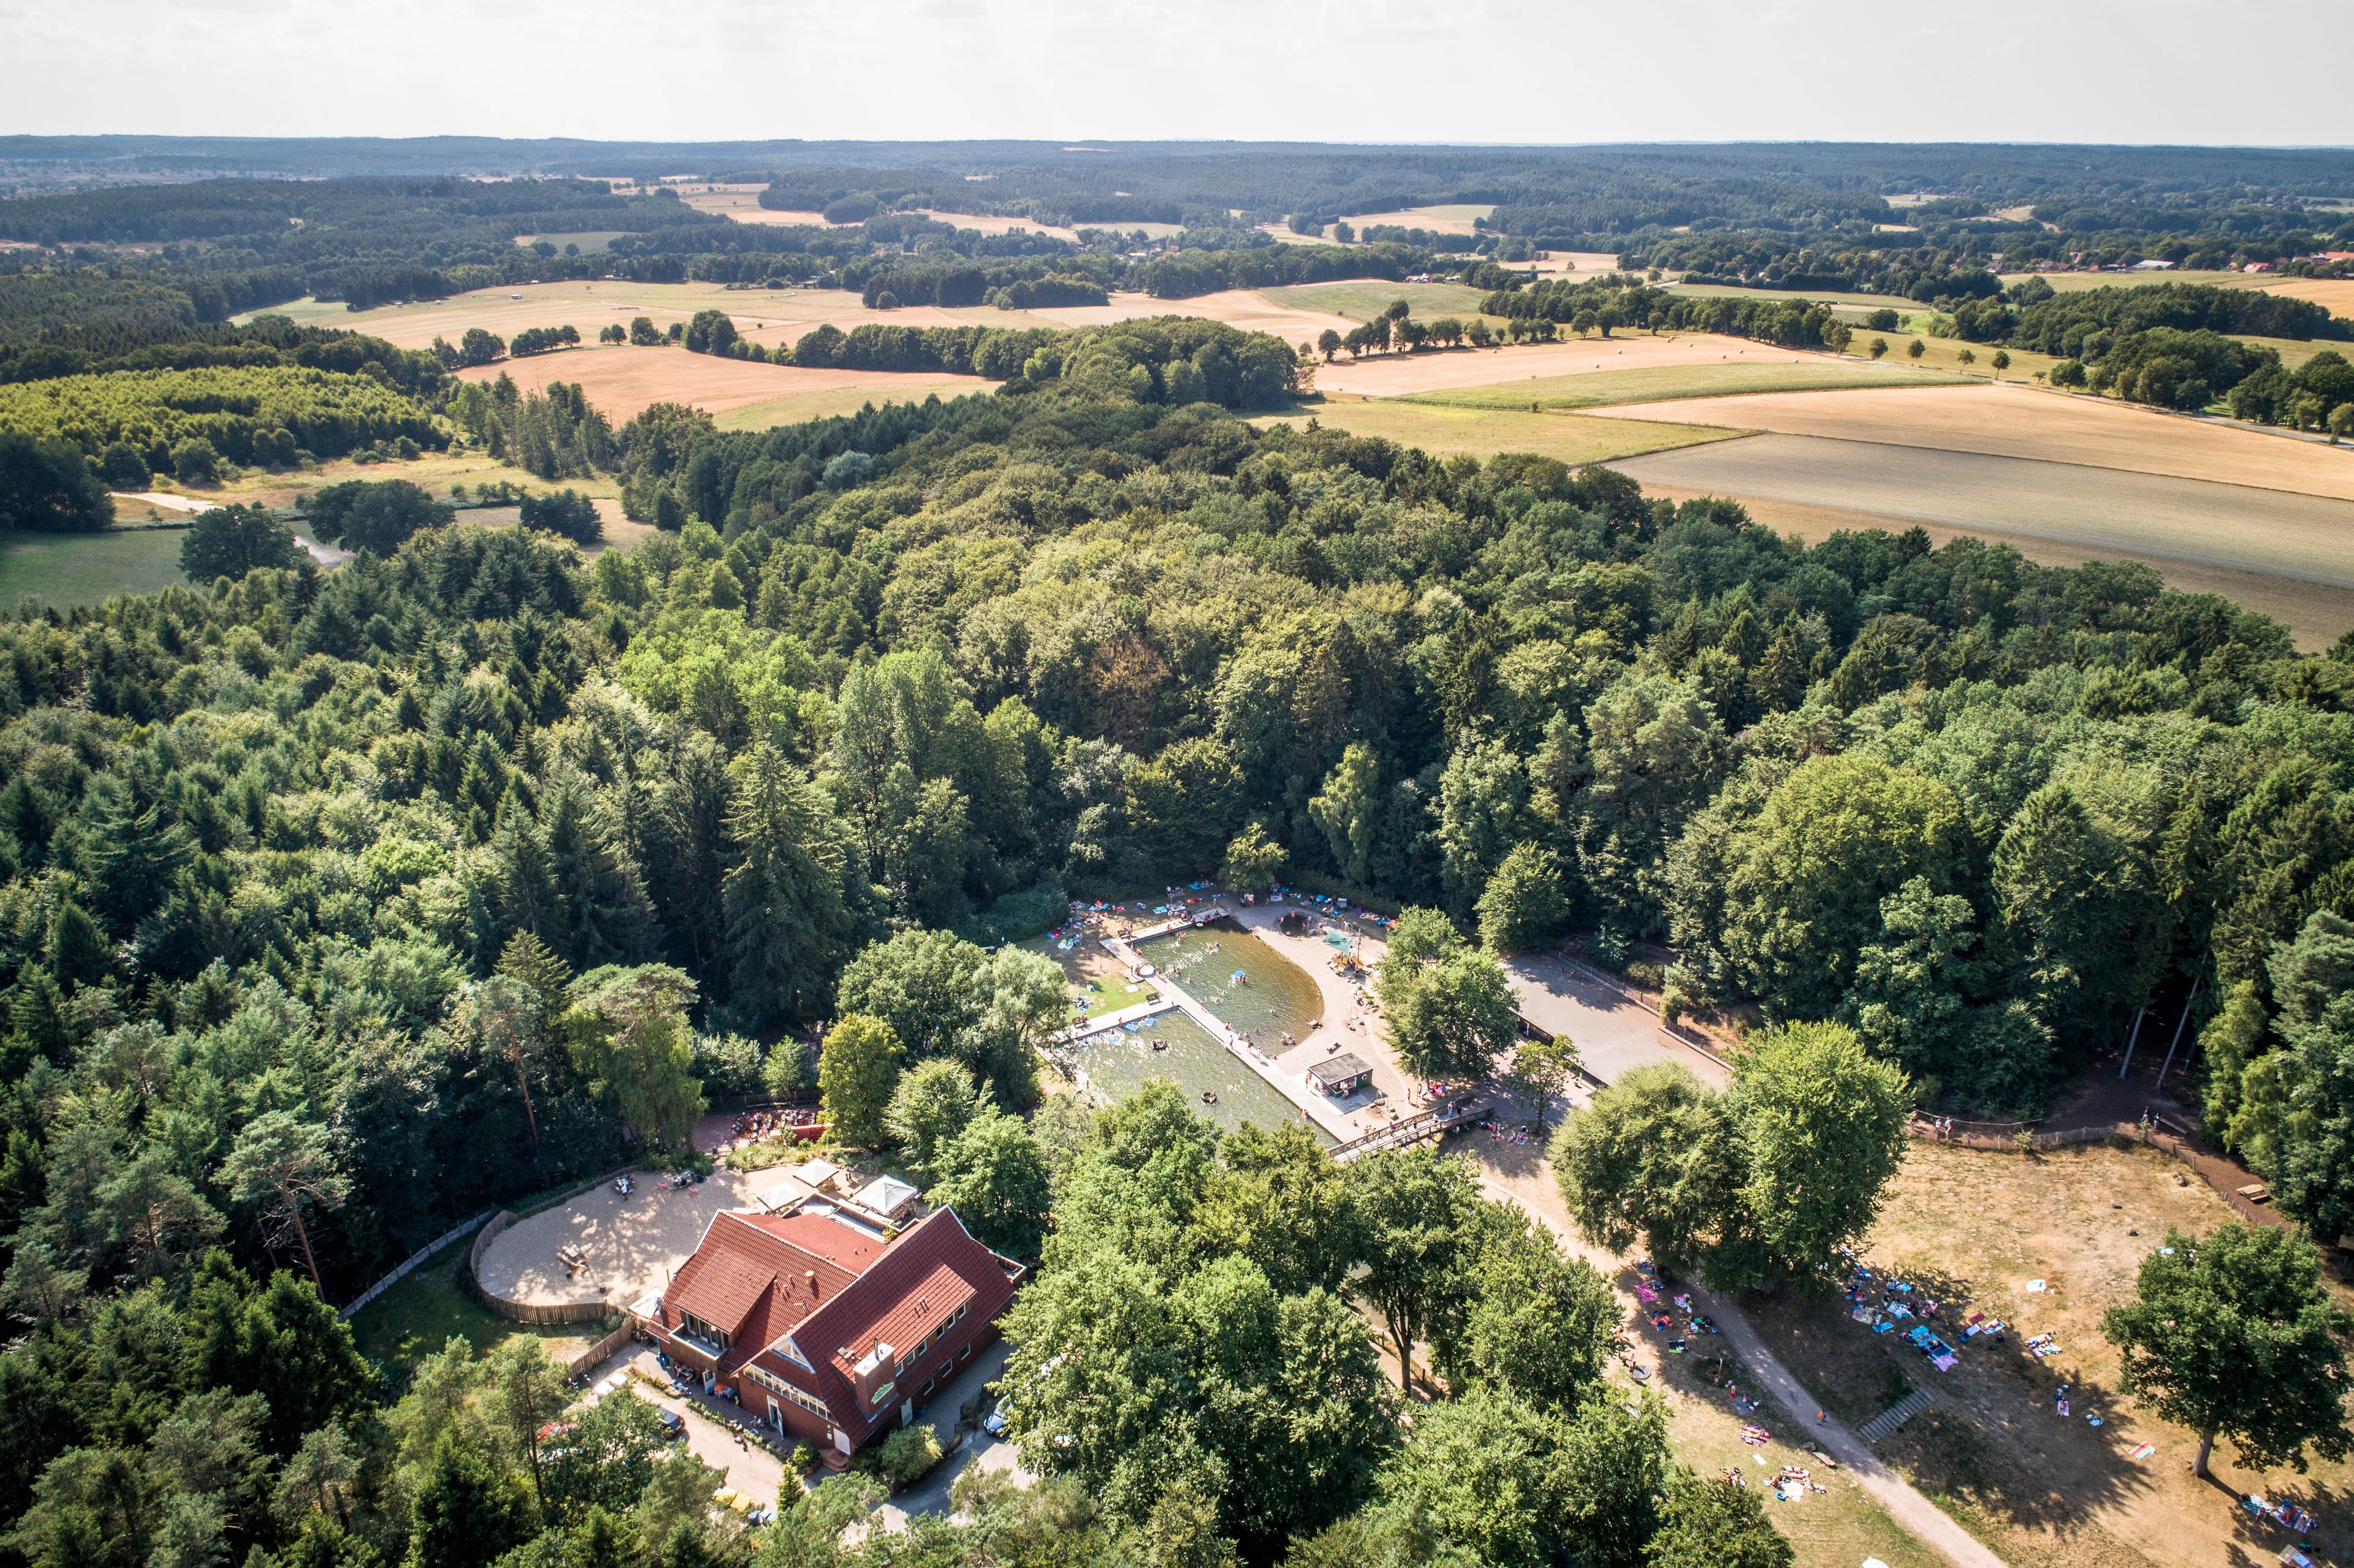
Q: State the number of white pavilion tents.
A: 3